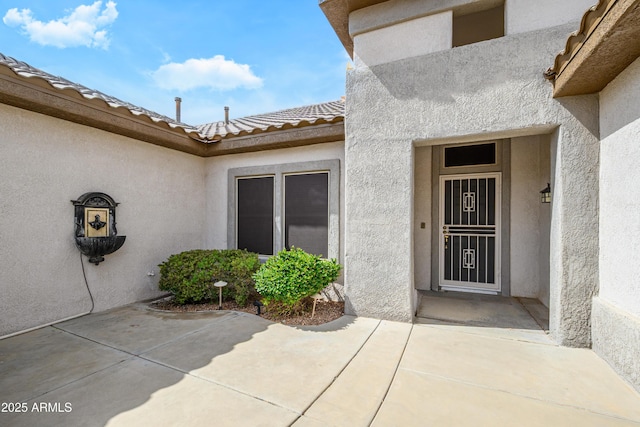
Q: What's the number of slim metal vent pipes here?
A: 2